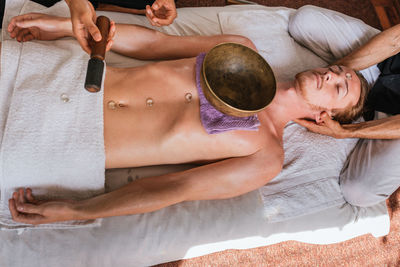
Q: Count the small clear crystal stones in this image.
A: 5